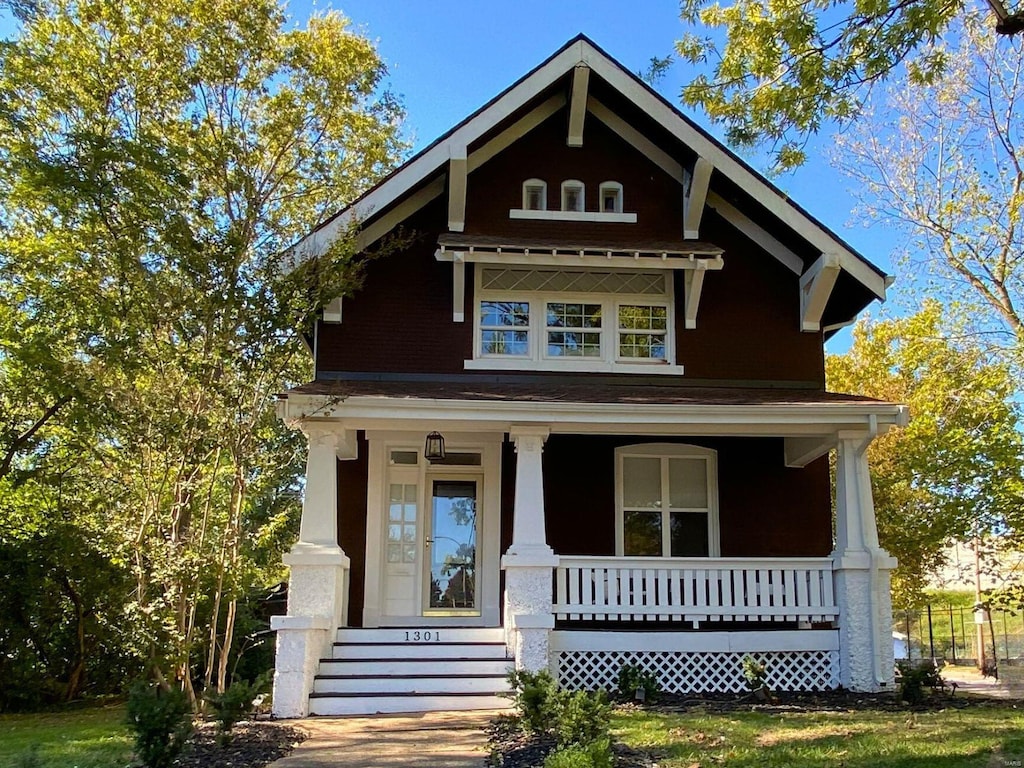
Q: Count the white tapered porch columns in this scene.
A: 3